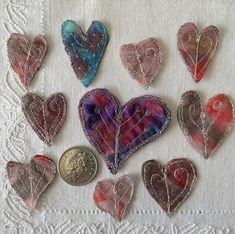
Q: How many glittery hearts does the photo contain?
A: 10